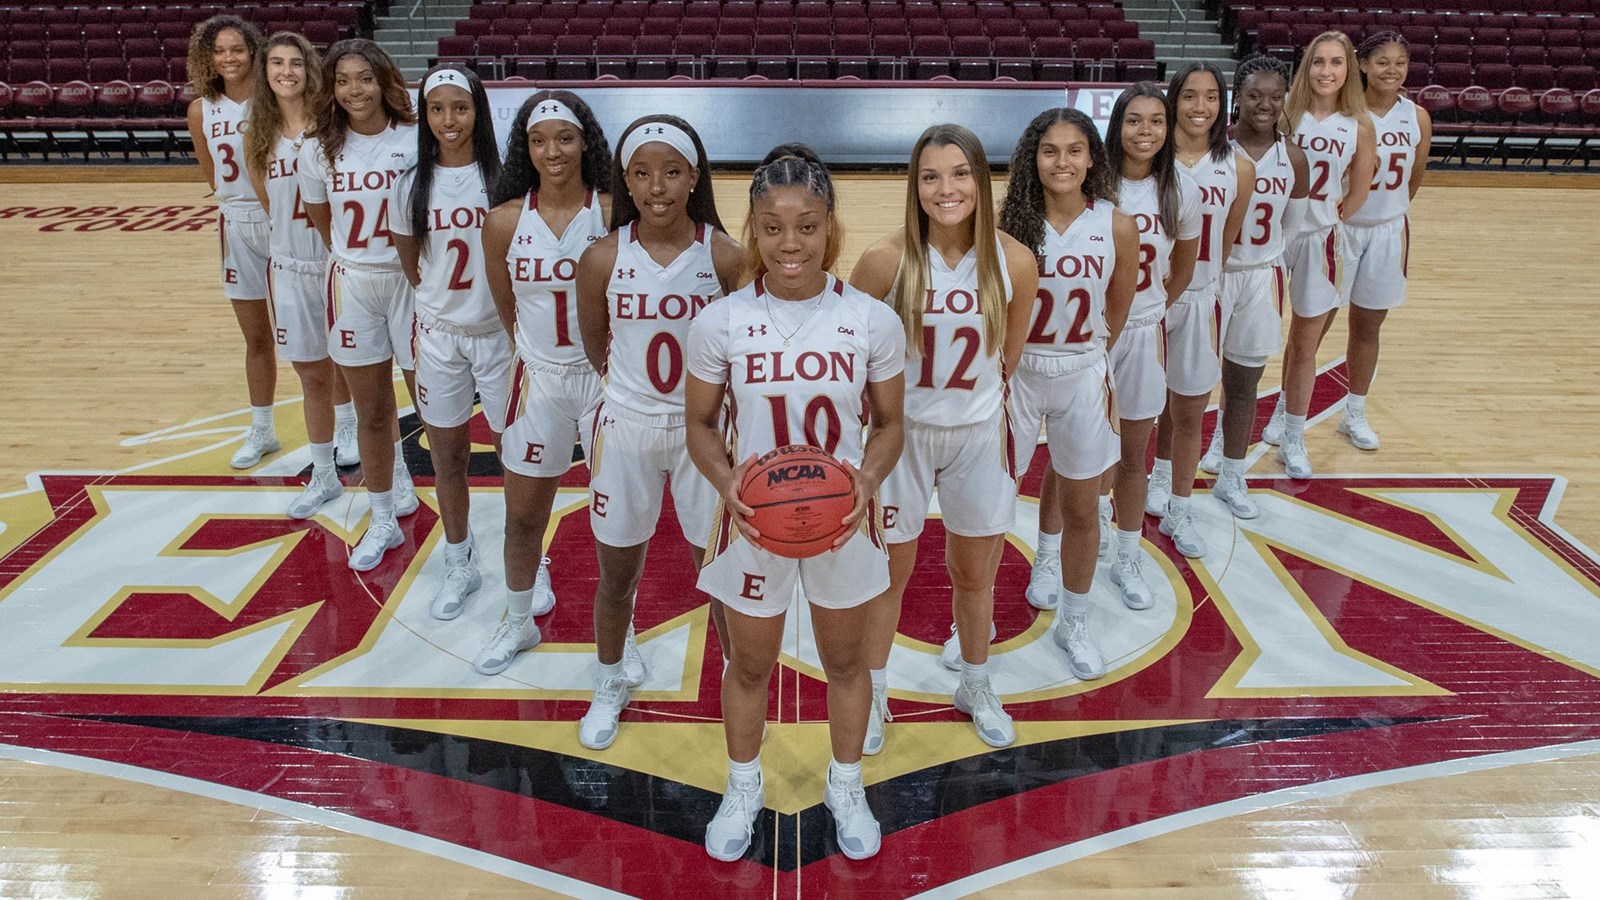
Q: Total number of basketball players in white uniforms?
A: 14